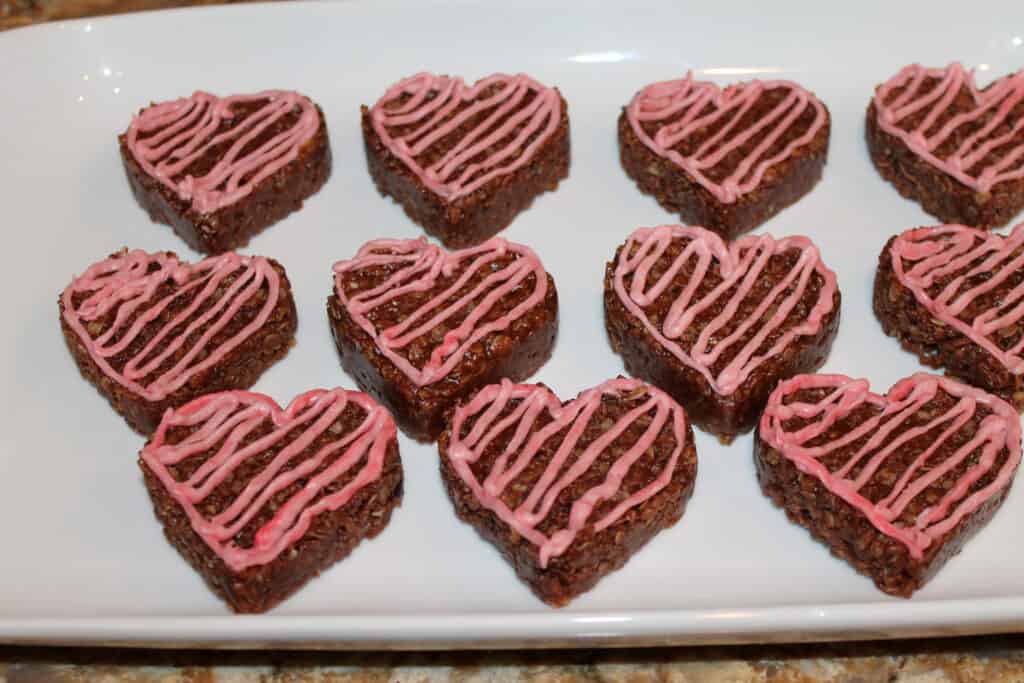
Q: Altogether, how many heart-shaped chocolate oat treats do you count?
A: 11